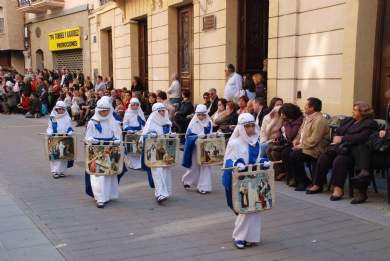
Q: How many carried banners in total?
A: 6